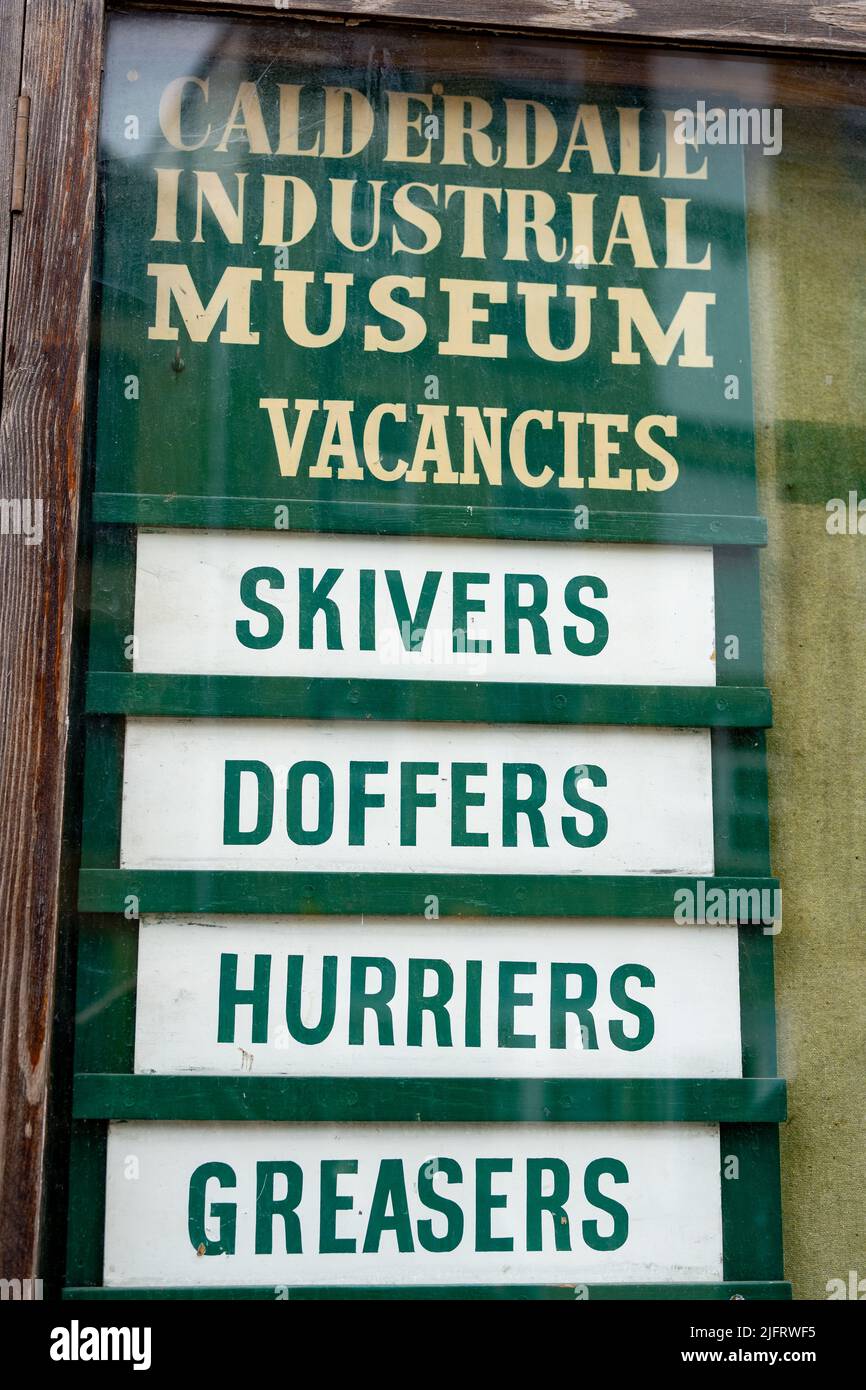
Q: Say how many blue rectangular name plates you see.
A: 0